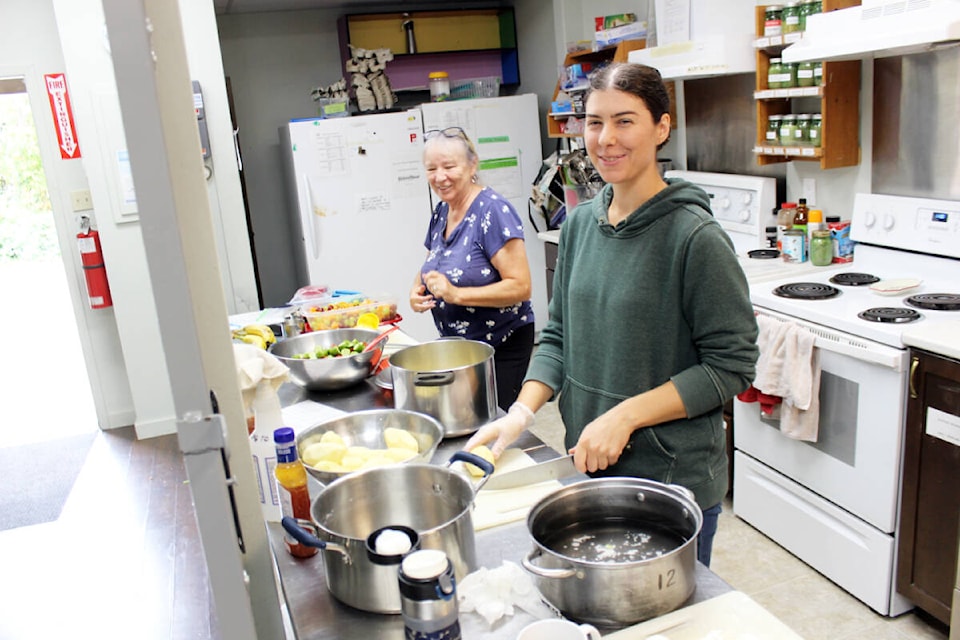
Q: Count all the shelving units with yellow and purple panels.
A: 1